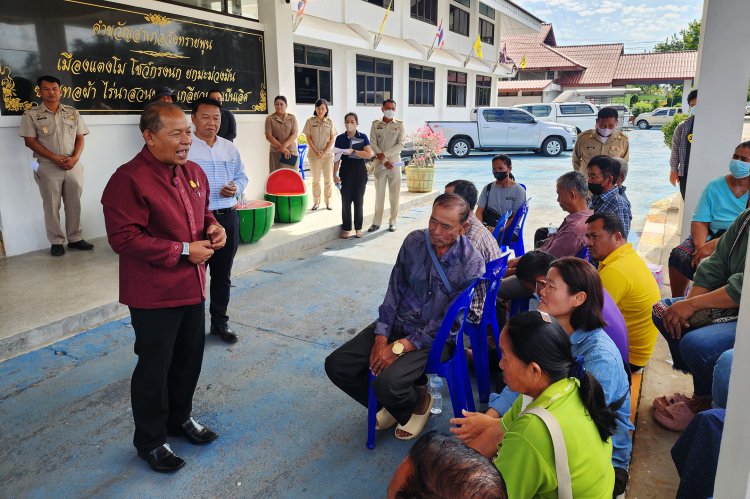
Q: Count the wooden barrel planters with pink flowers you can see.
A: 1